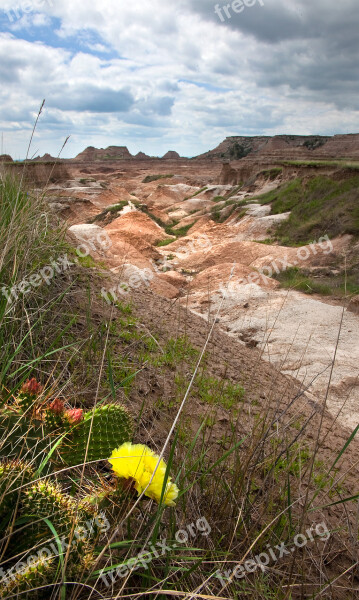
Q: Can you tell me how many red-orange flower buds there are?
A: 3